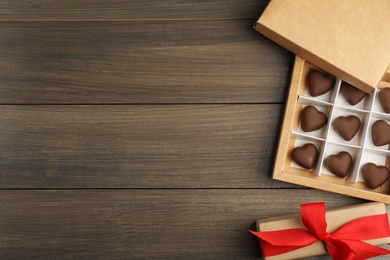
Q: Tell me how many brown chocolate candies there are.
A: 9